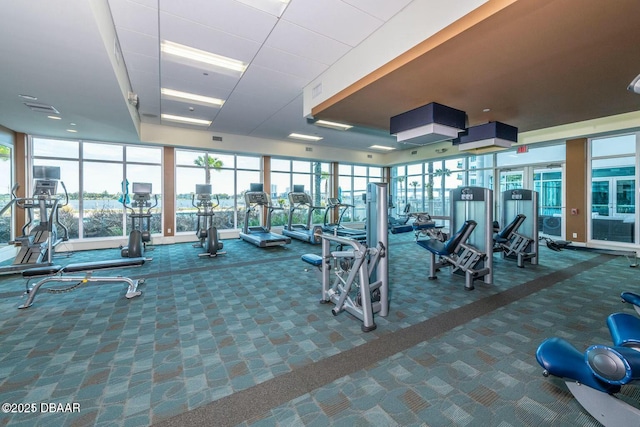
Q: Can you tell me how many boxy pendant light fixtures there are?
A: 2